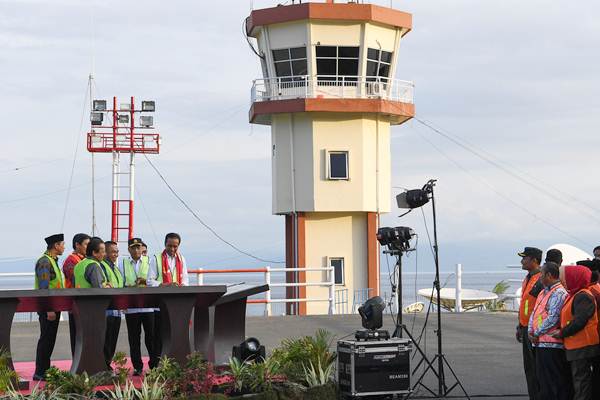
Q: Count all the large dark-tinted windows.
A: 3